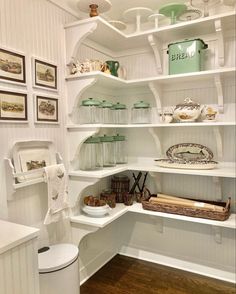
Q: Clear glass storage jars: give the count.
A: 7